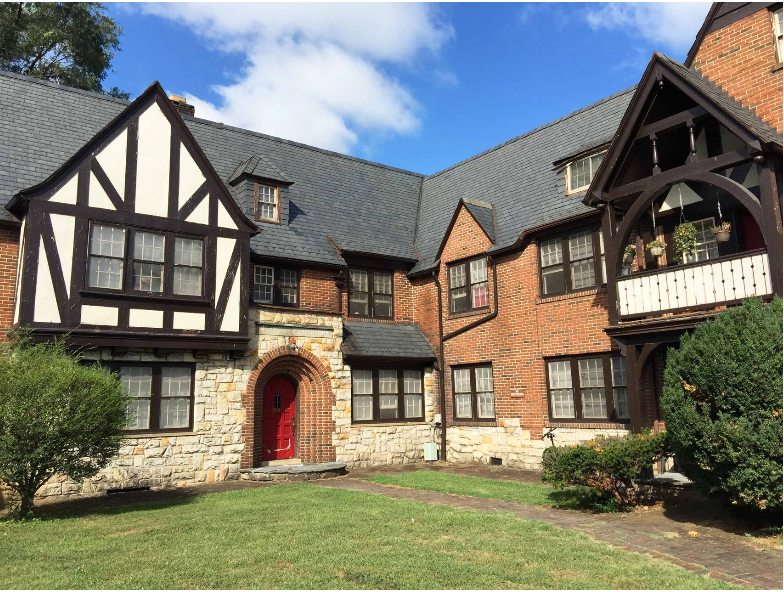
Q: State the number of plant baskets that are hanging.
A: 4